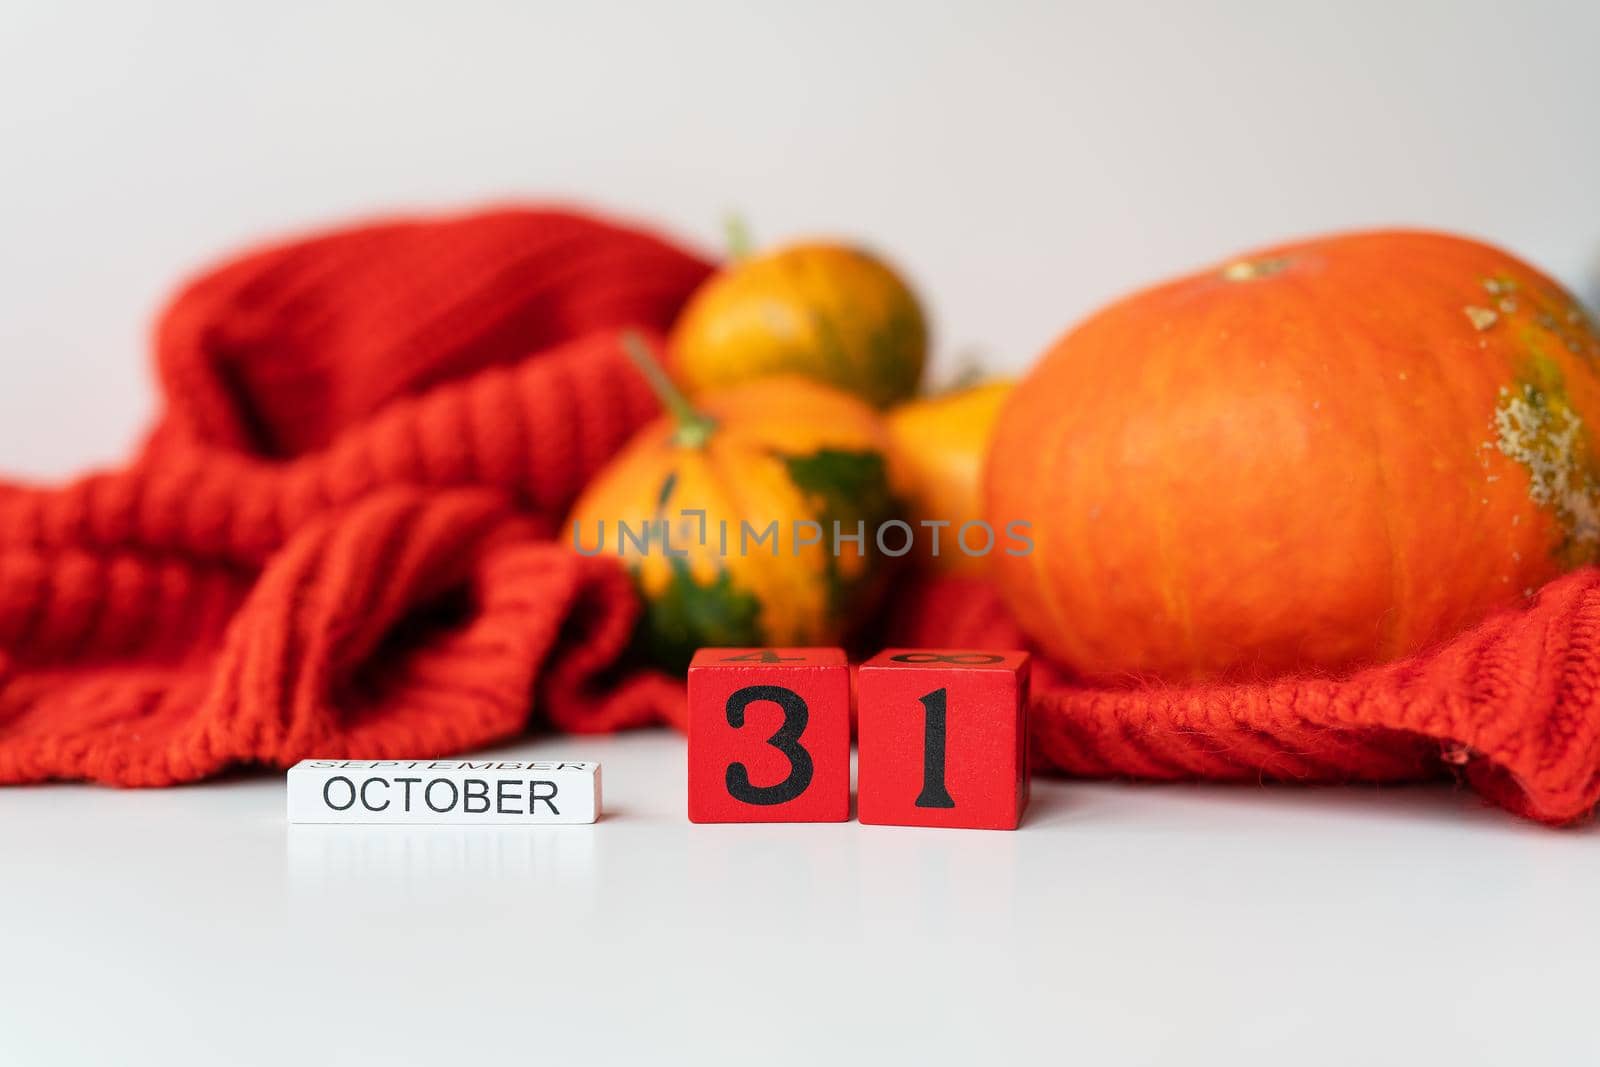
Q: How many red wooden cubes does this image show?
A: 2